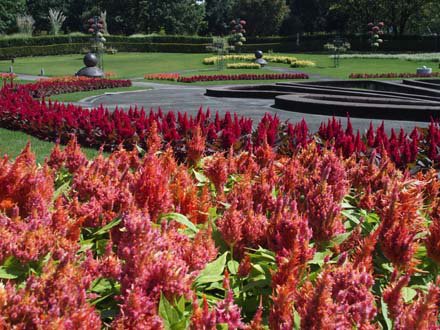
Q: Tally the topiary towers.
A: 3